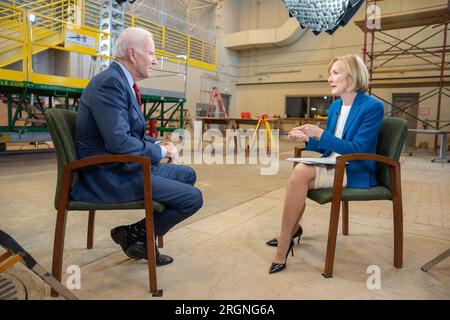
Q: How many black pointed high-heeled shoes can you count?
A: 2